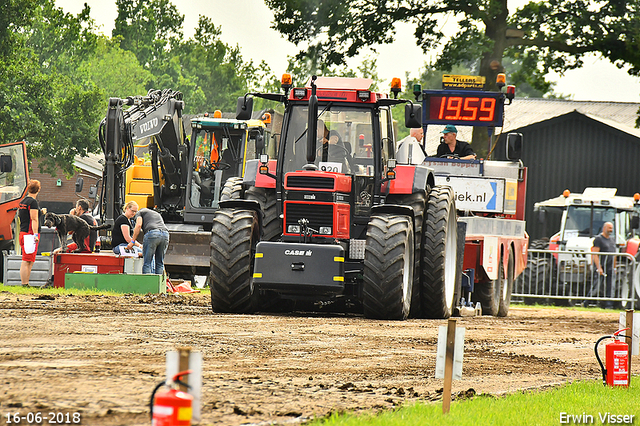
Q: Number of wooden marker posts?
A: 3